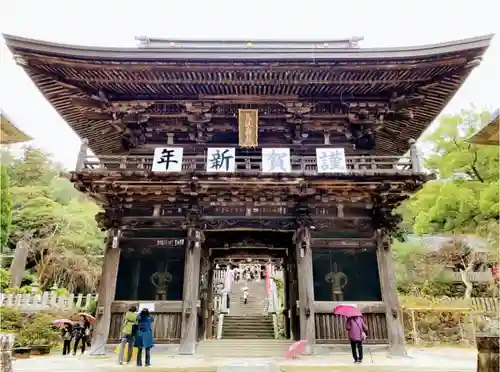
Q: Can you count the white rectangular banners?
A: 4